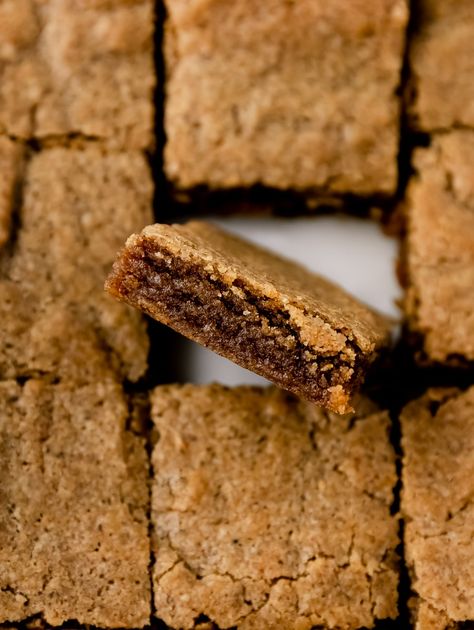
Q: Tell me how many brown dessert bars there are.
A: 9